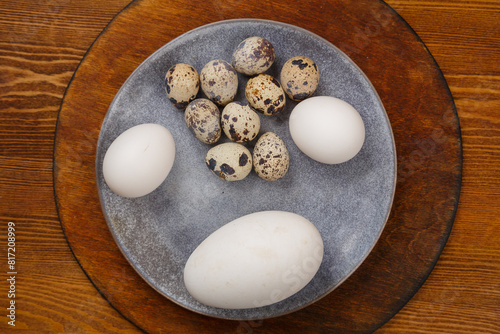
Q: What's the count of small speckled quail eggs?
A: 9